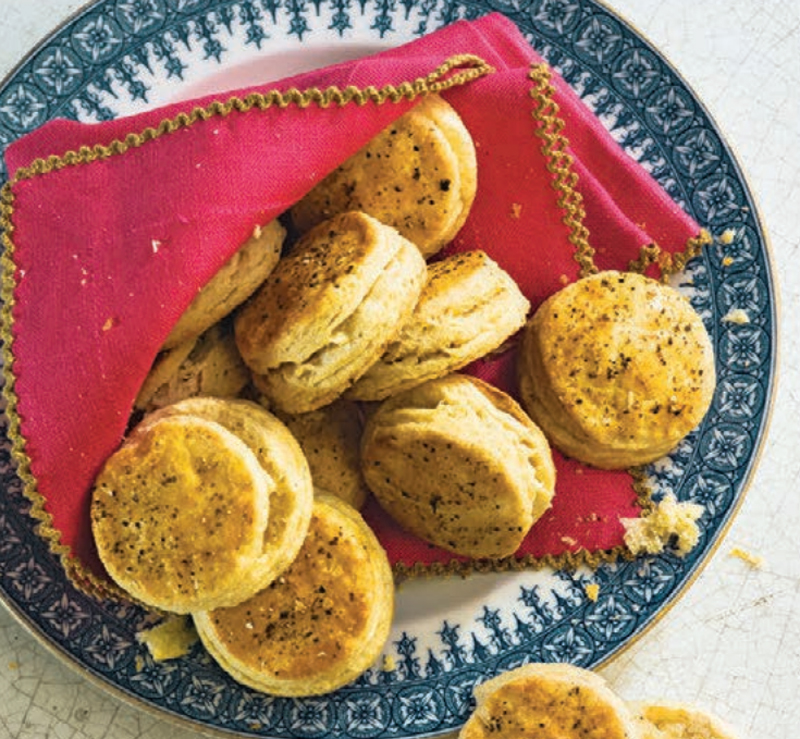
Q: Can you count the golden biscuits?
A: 12